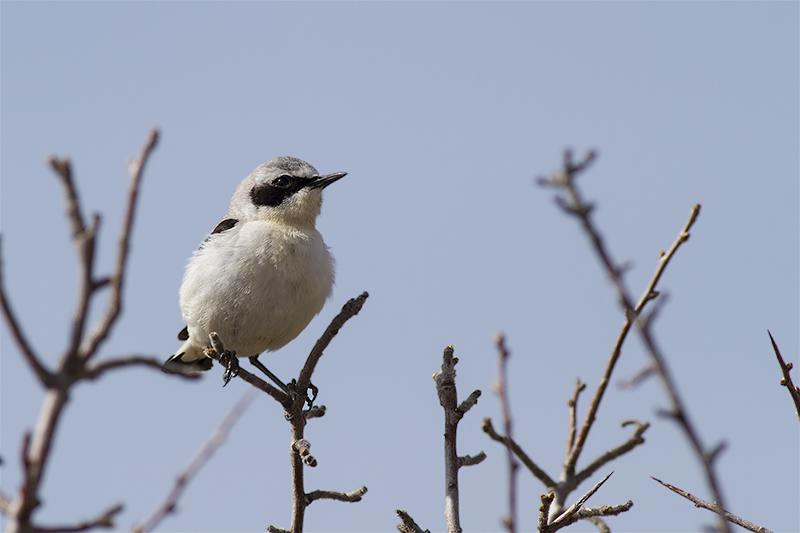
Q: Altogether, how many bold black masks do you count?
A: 1